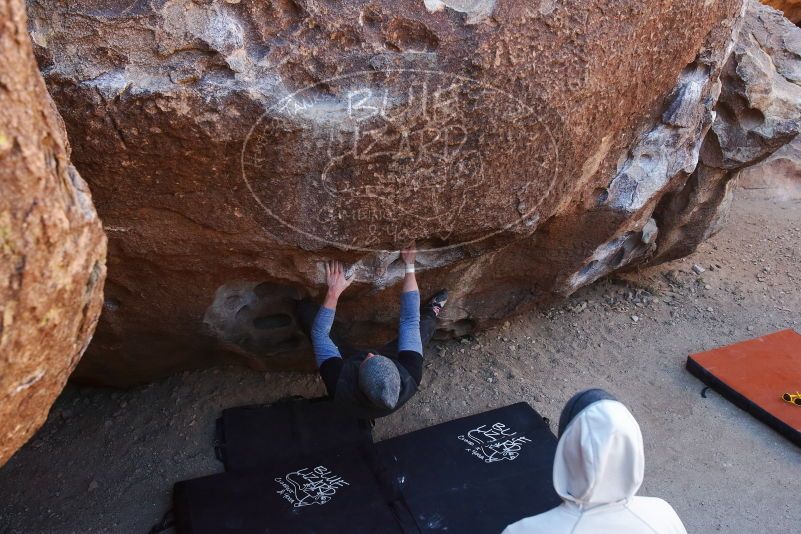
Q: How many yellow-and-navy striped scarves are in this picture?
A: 0